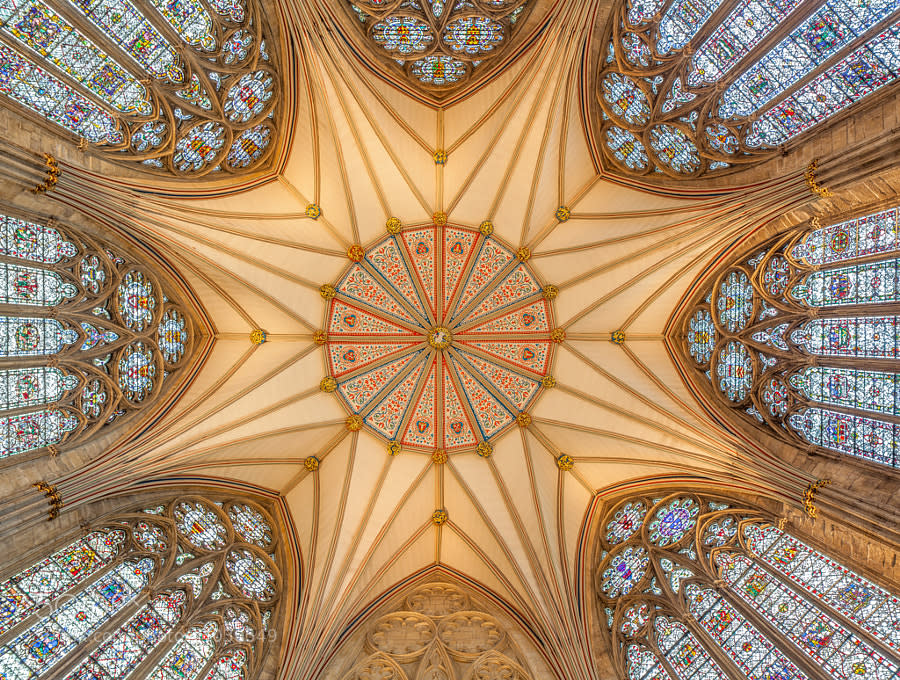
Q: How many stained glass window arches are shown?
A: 7